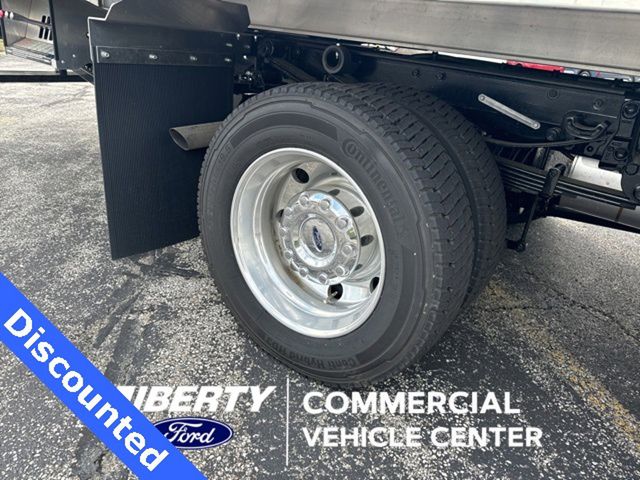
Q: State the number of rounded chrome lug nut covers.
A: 10